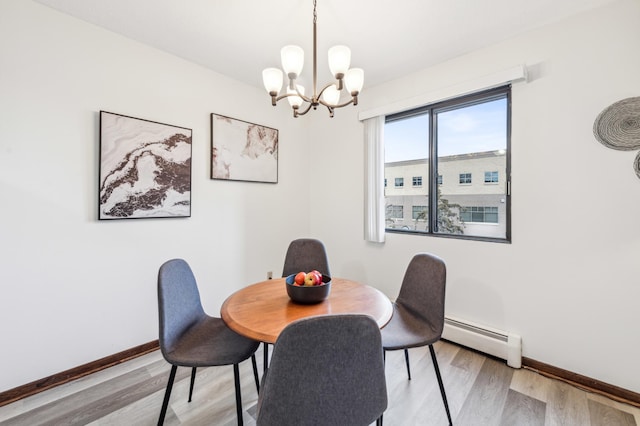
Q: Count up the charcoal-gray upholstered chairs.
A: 4